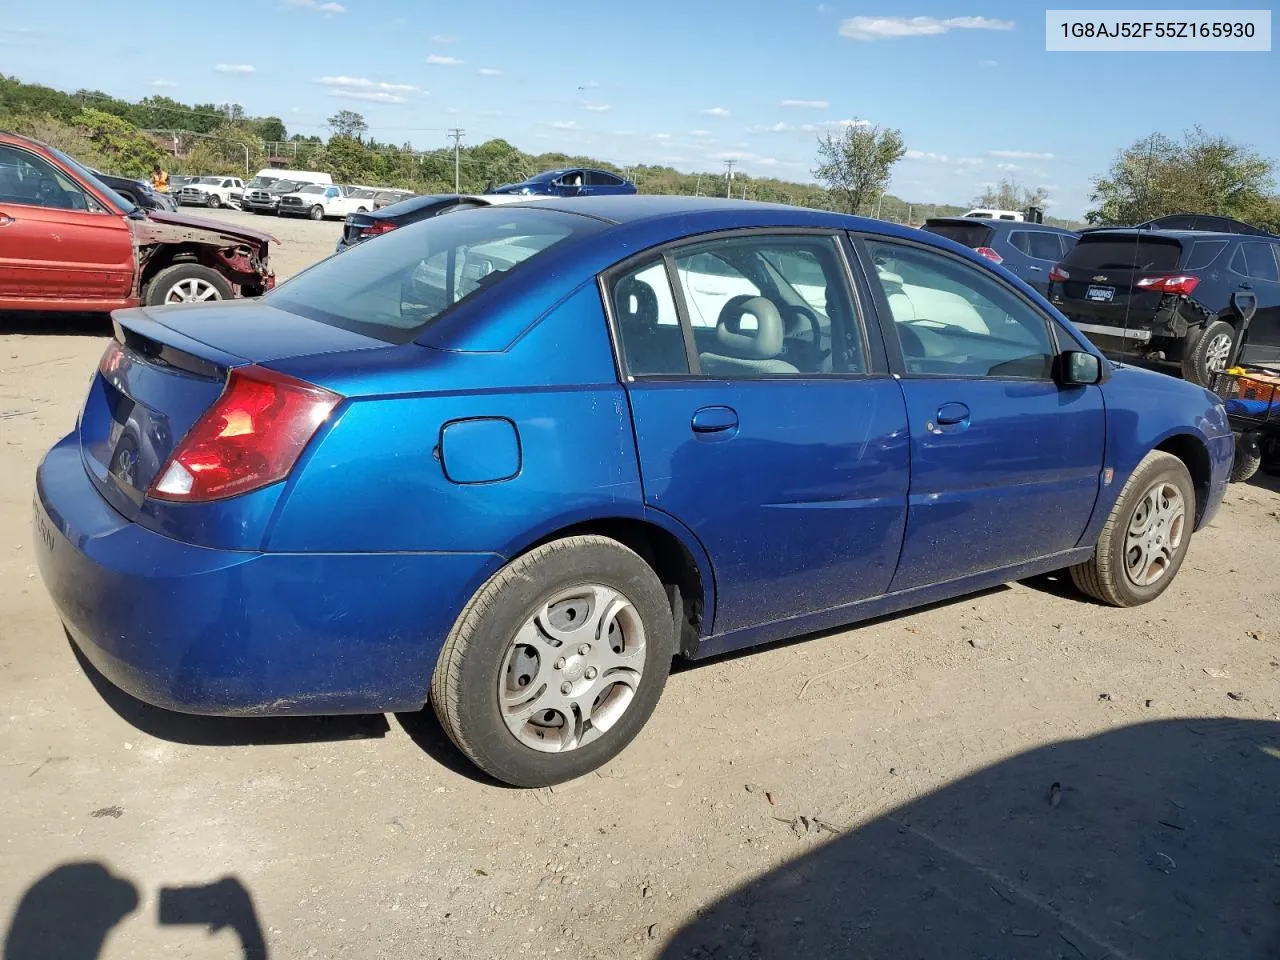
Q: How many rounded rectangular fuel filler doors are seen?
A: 1